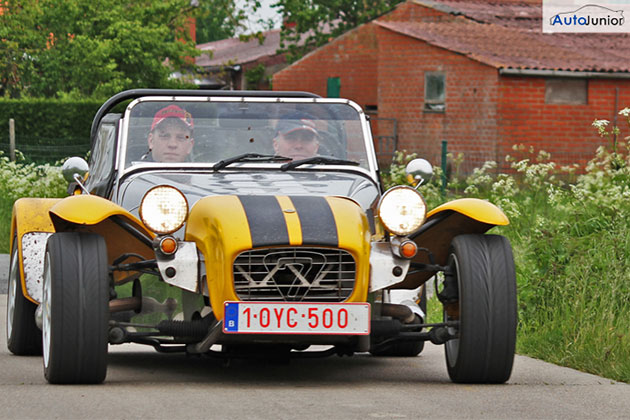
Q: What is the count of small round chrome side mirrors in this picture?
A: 2